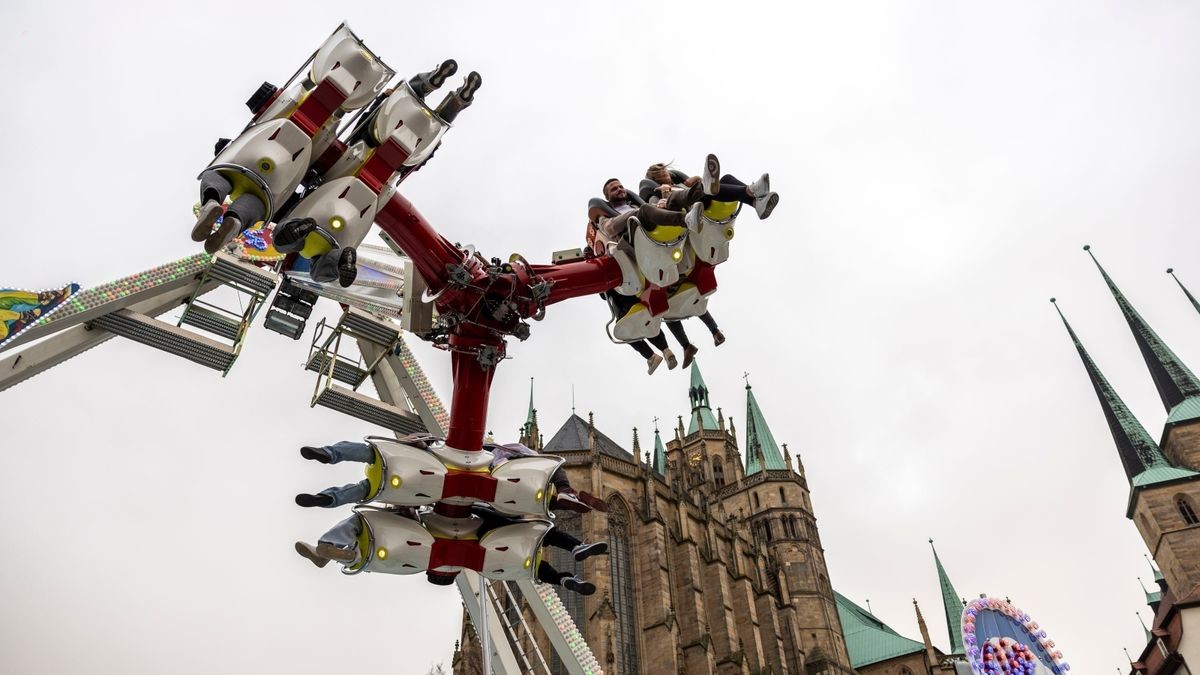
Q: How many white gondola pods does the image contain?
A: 12